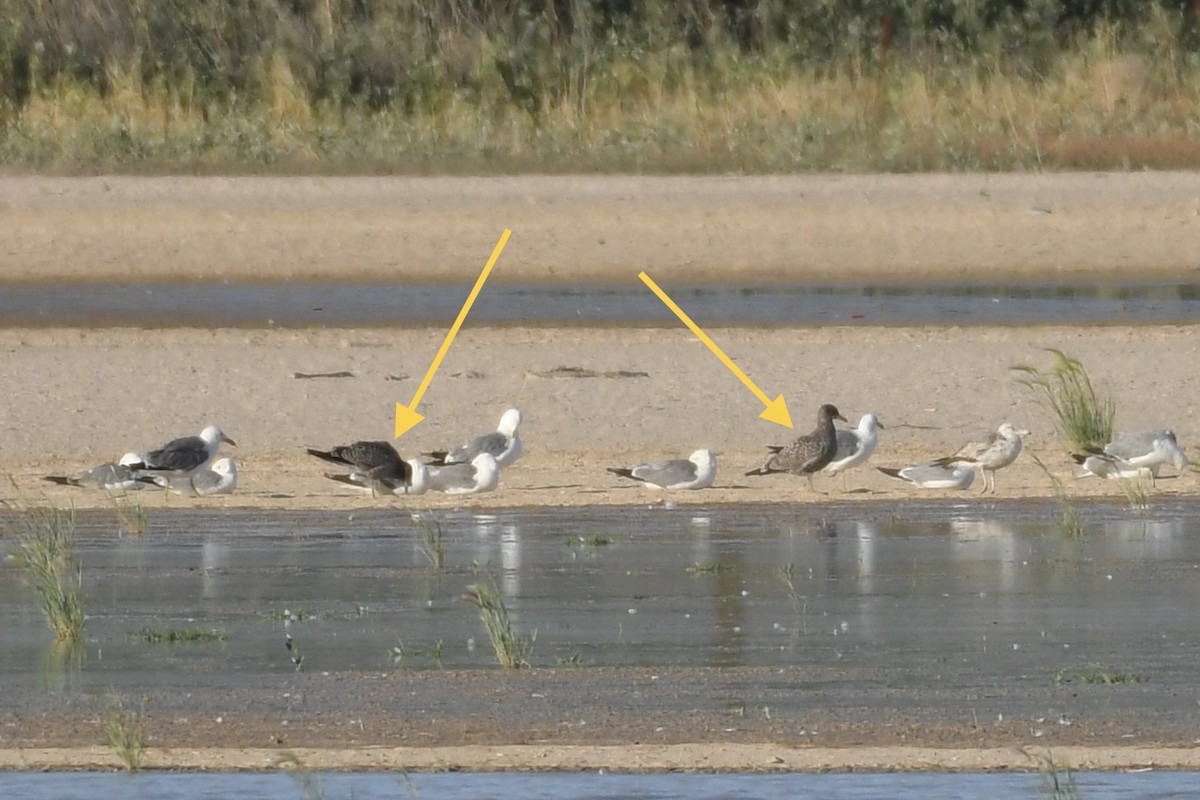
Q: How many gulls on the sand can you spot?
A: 14